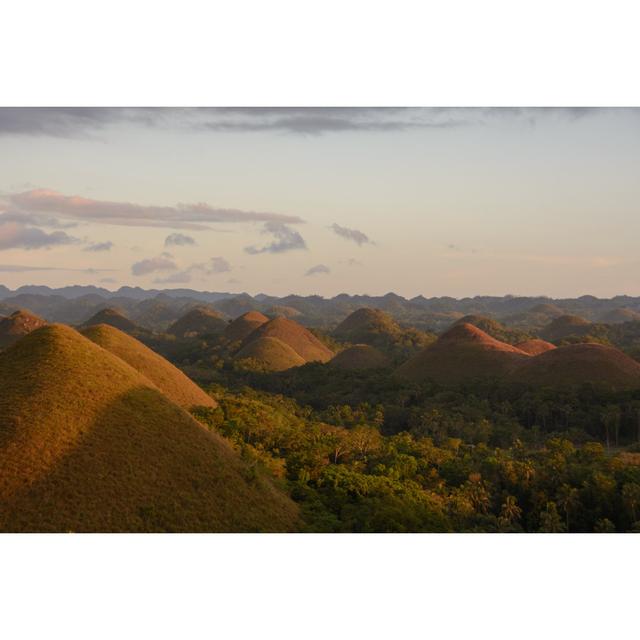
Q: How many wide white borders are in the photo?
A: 2